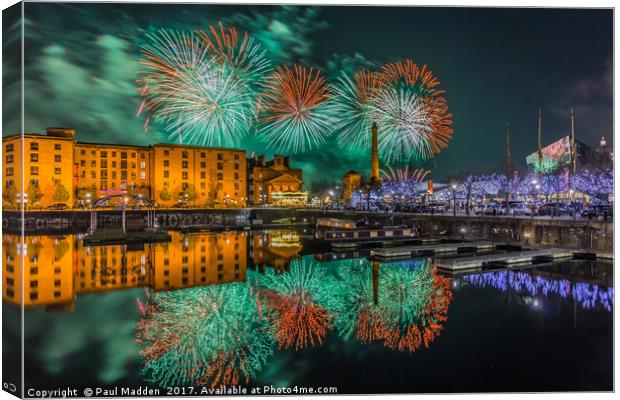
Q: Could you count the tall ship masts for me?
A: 3